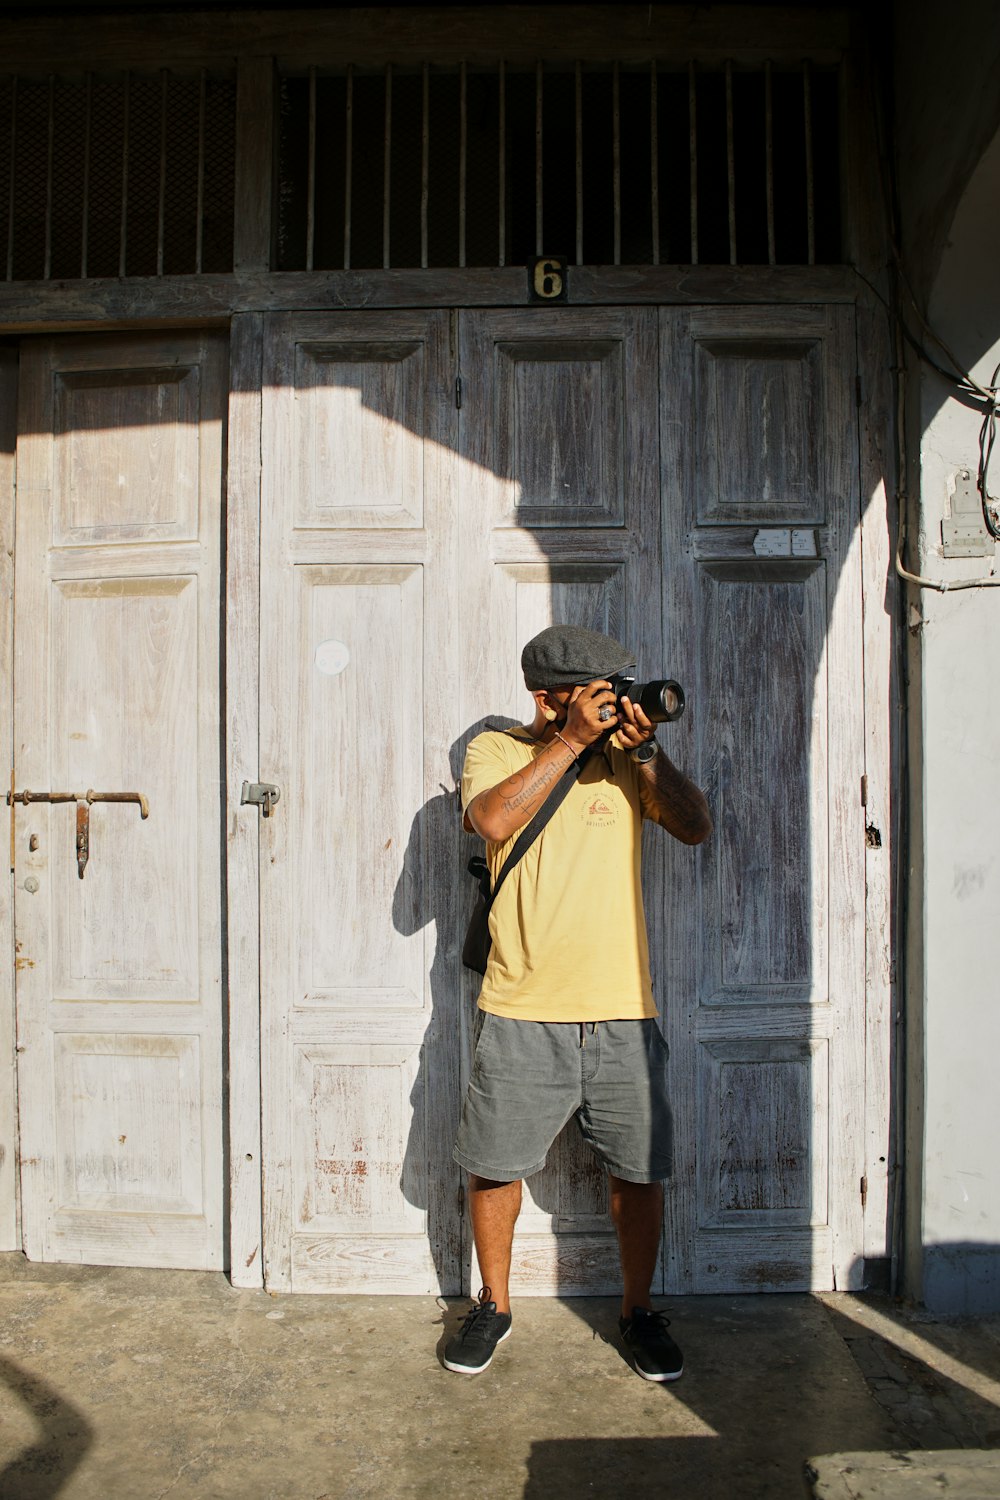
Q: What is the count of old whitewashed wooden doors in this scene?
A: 4